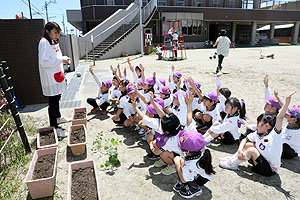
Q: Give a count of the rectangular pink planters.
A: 5